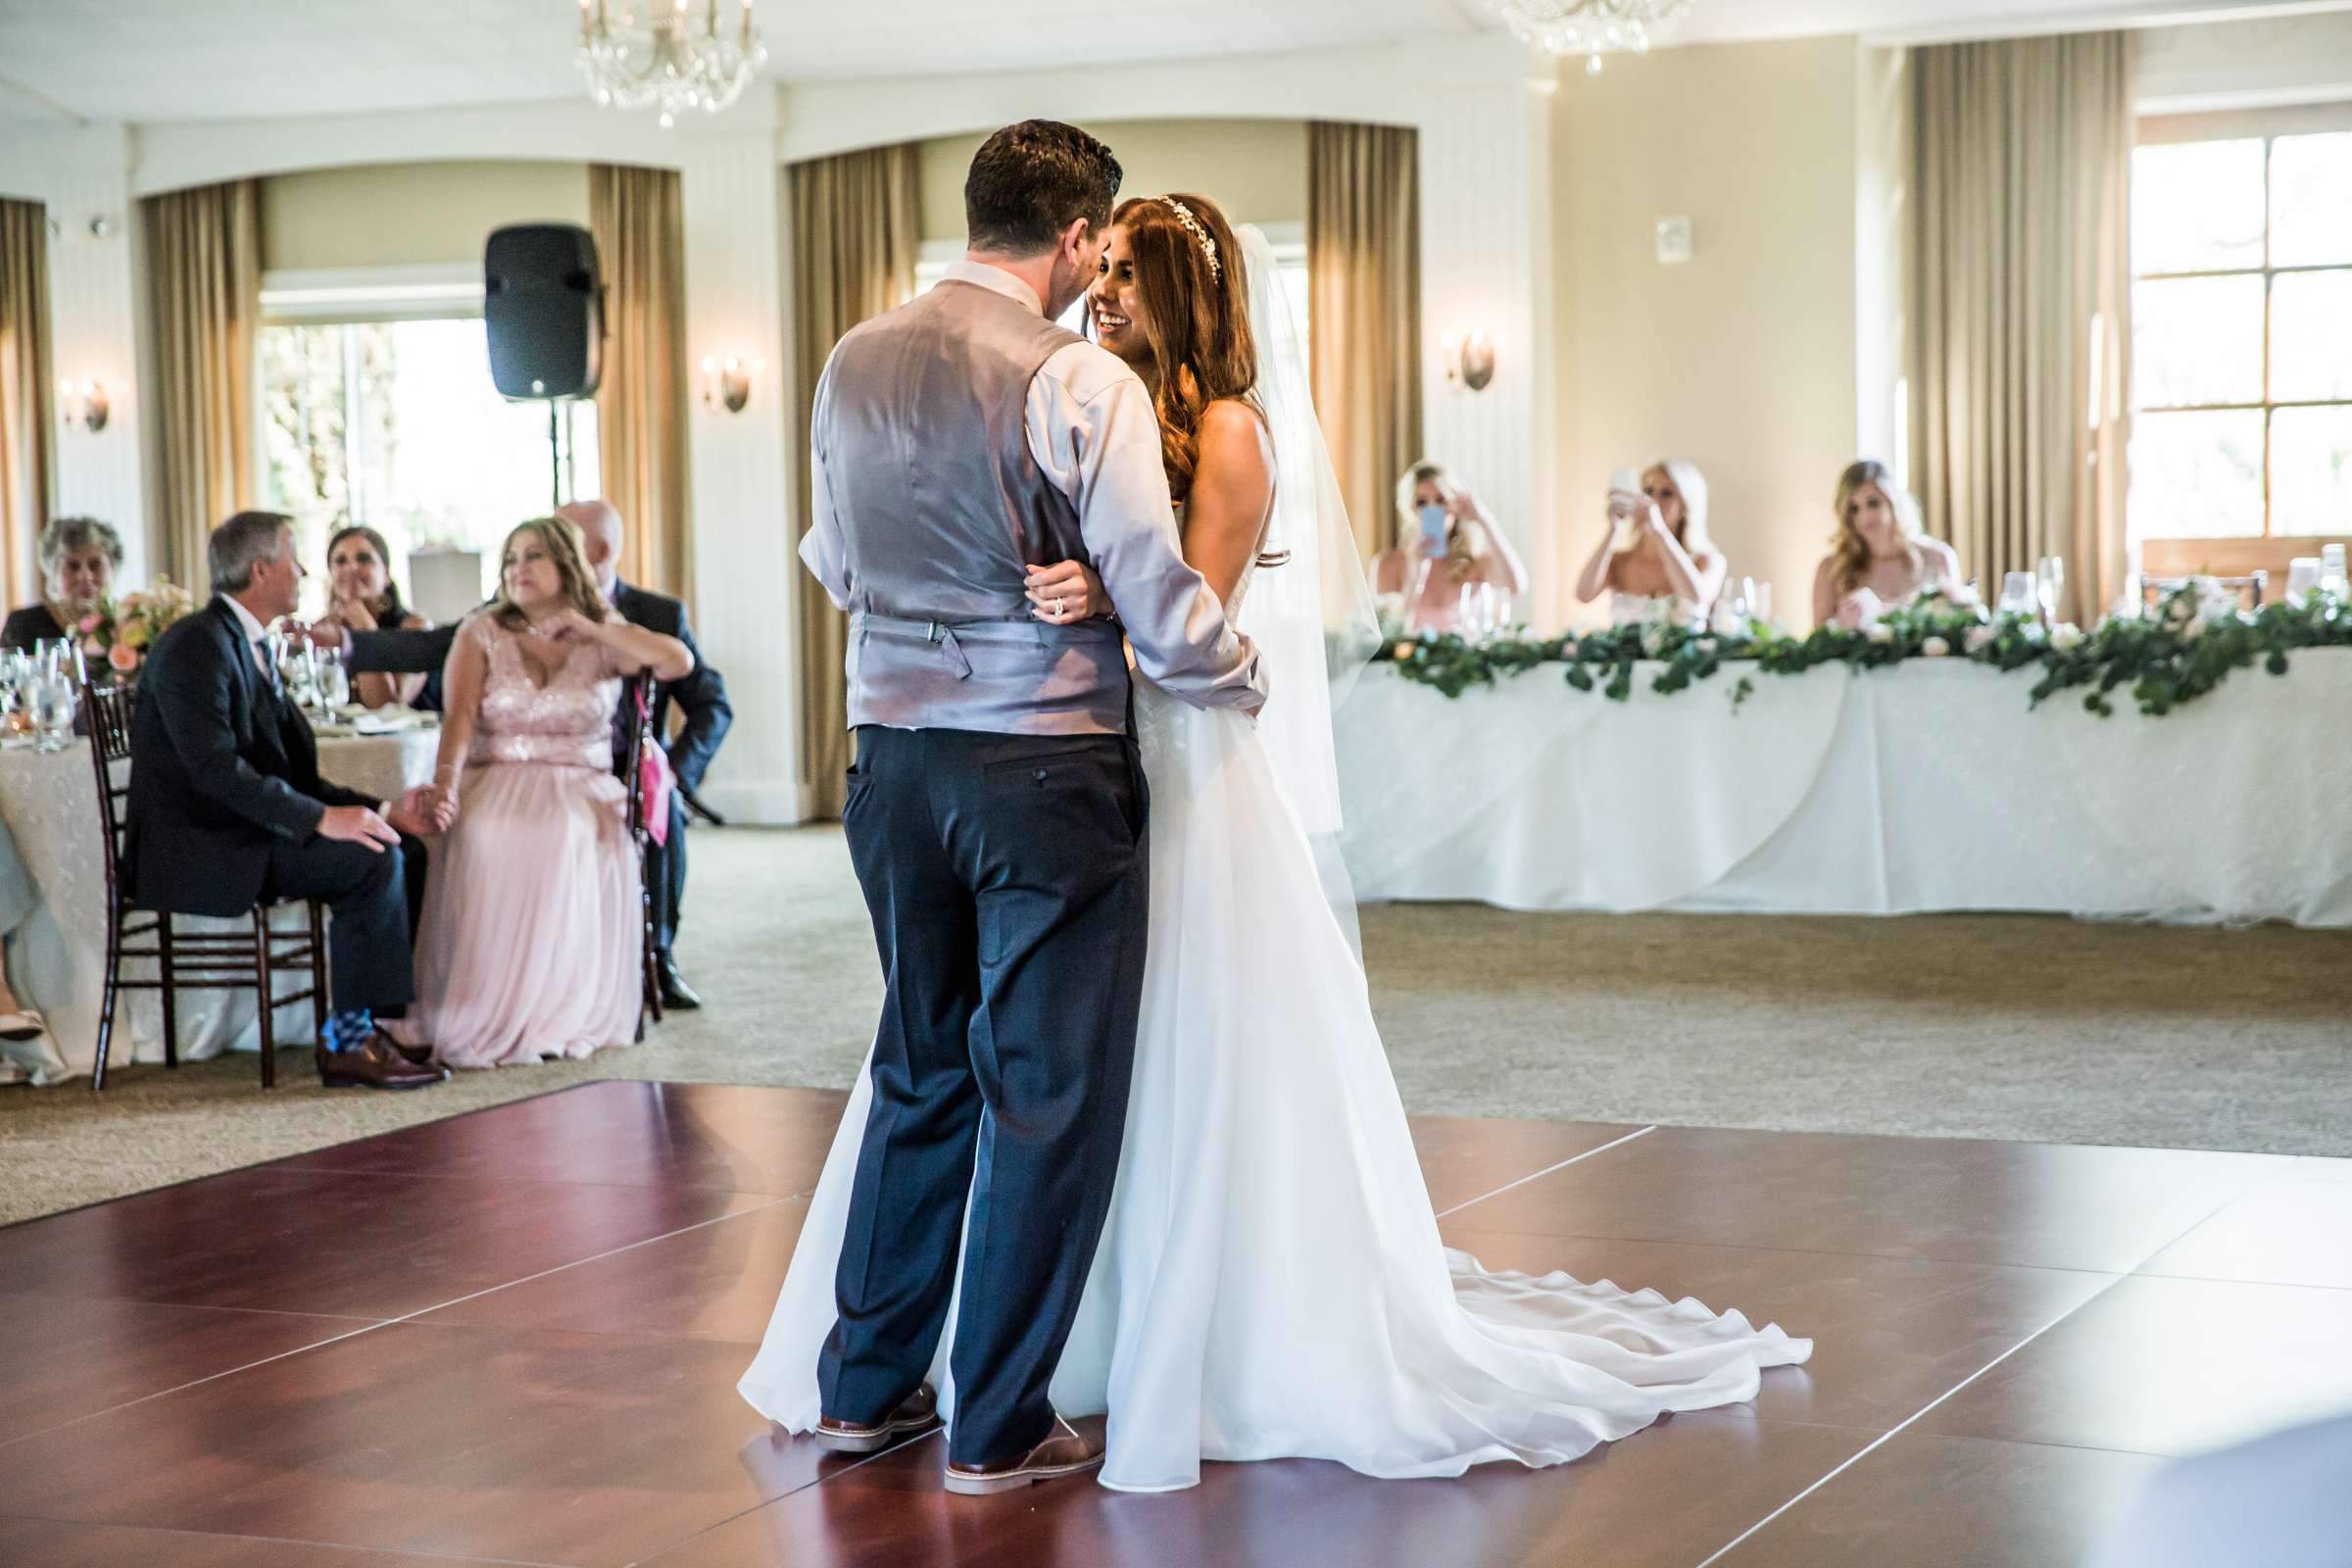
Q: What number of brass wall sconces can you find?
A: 3